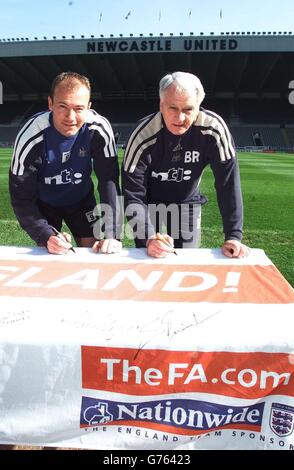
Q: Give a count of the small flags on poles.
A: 5